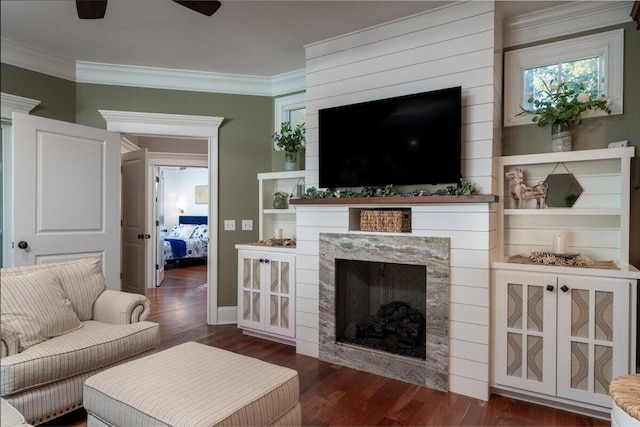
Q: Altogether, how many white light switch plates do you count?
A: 2